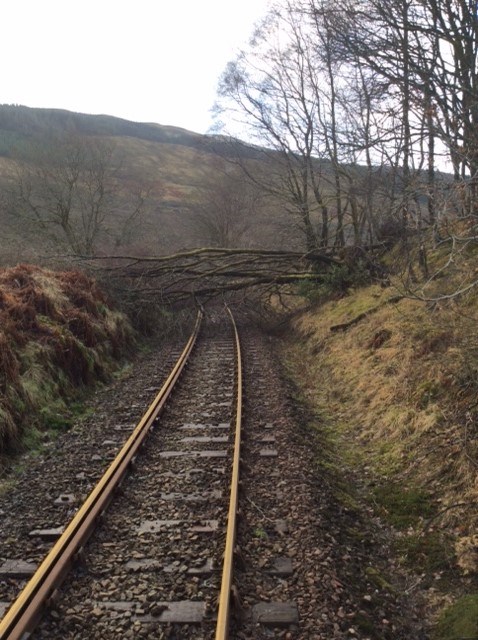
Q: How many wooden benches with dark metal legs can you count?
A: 0